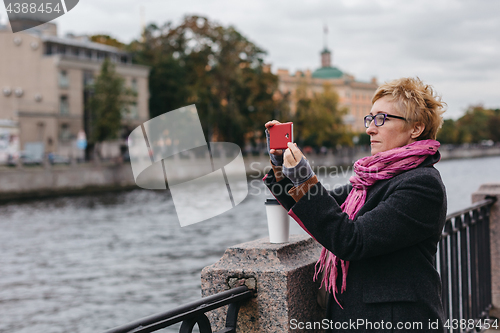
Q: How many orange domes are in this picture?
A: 0